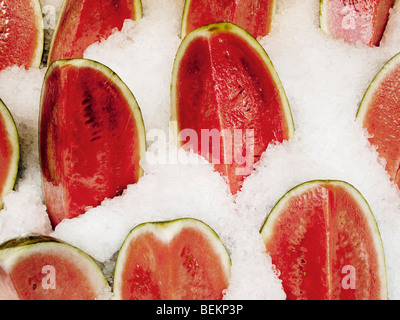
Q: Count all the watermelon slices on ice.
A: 11